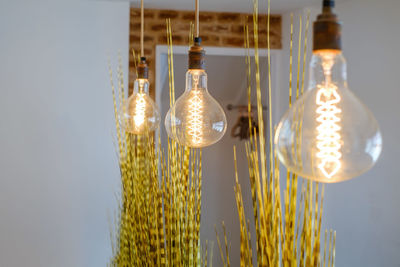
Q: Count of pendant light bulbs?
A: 3